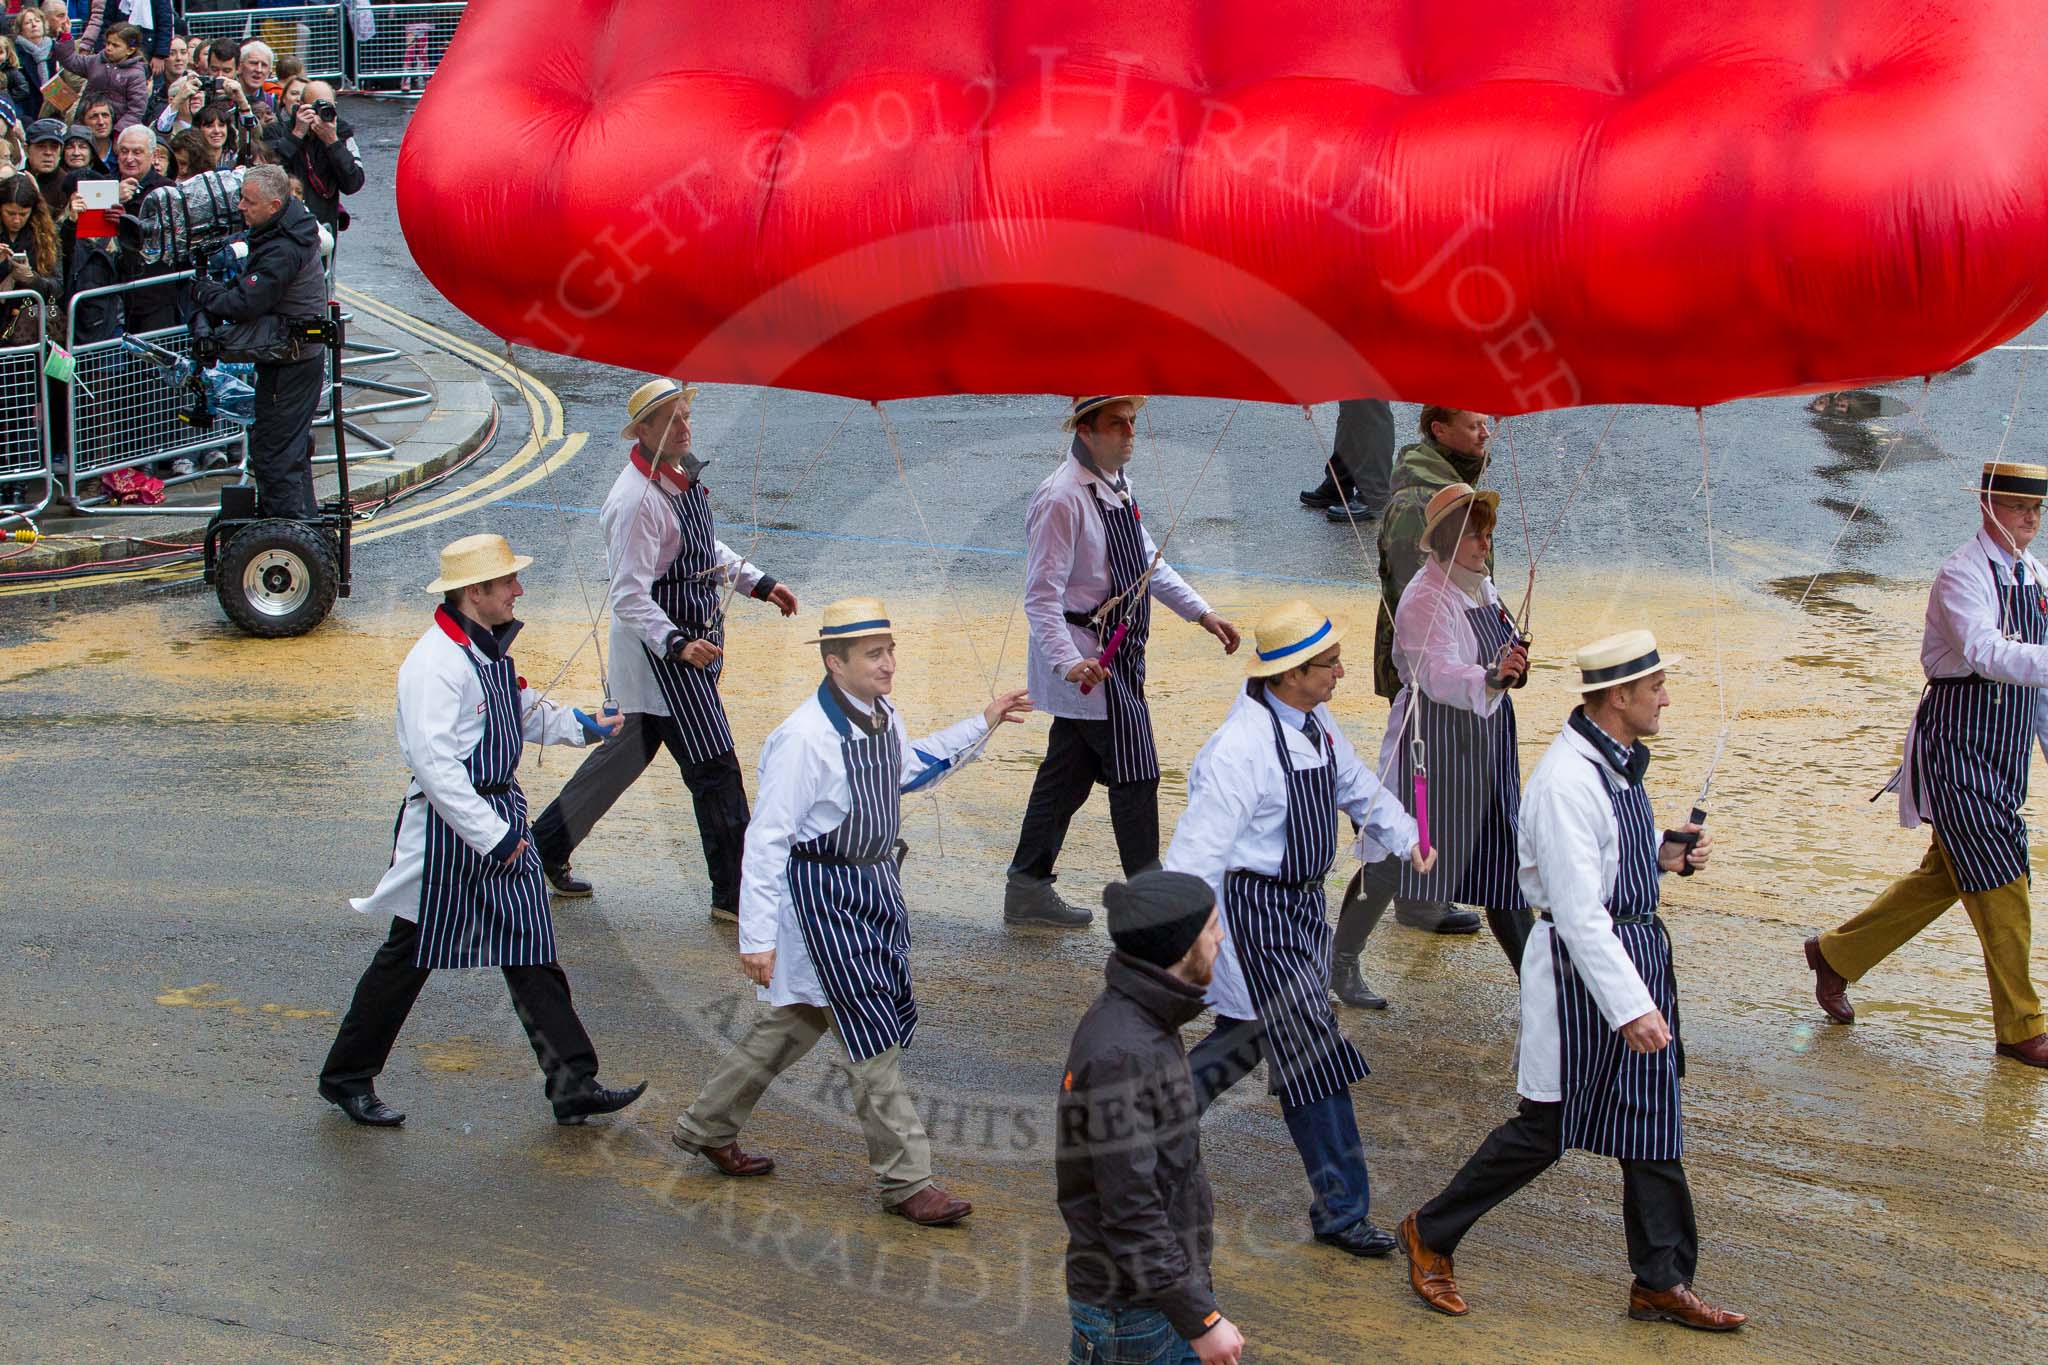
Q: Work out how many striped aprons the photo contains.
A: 8